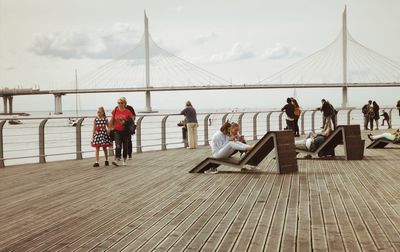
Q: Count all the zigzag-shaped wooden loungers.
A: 3